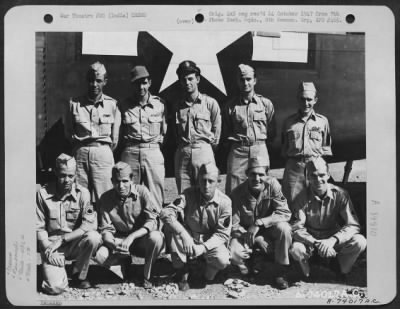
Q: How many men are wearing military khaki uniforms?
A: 10